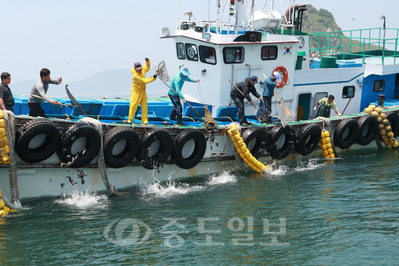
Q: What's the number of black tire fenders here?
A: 11